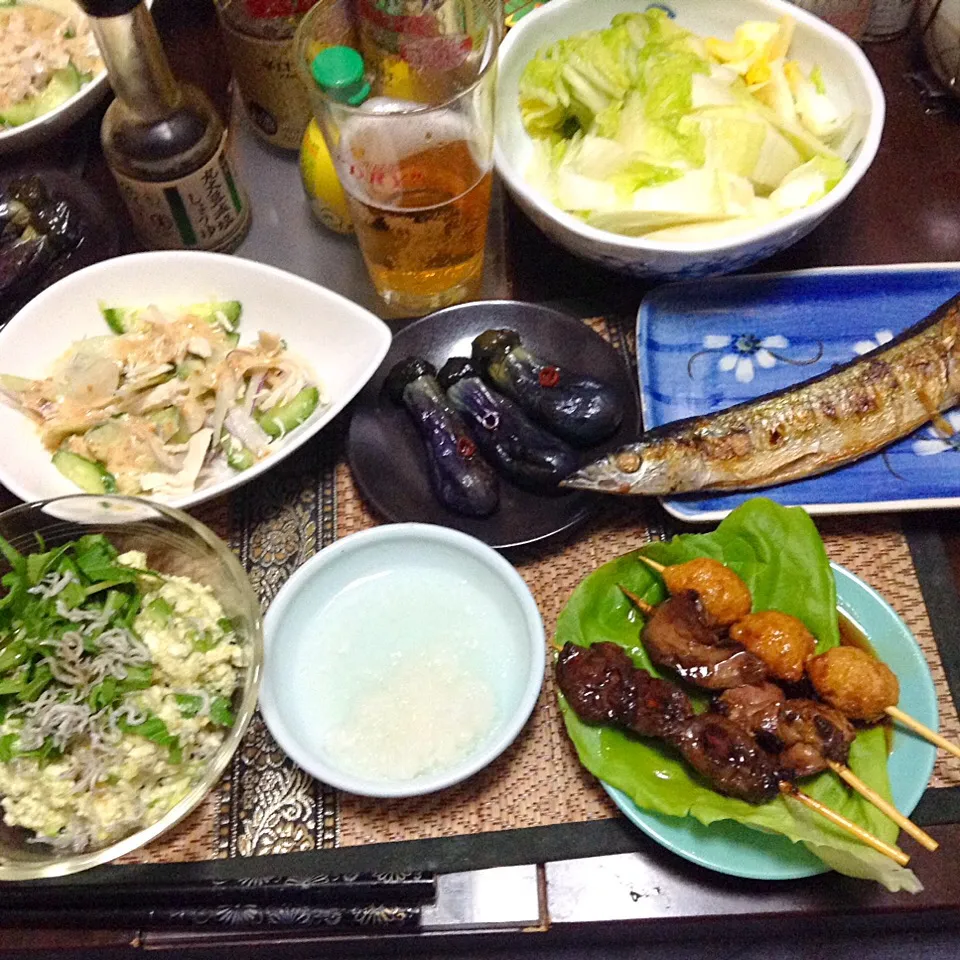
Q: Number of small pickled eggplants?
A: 3